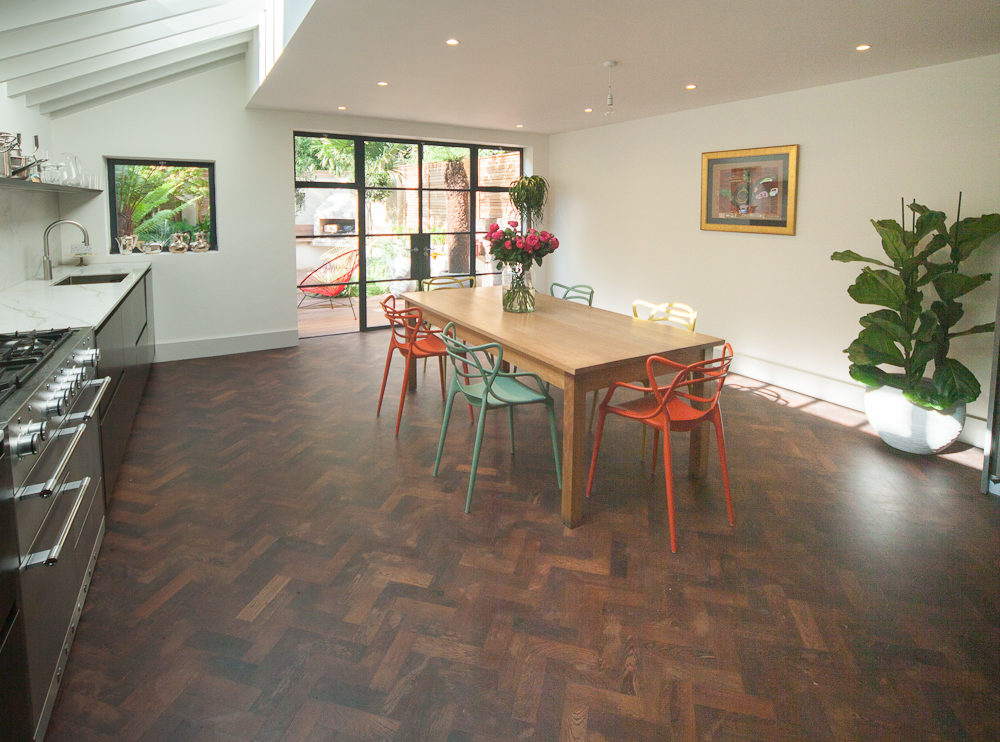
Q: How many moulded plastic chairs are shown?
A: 6